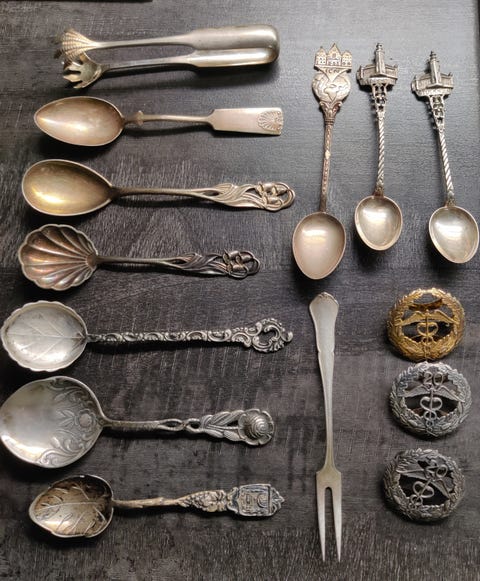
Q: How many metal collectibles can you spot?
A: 14